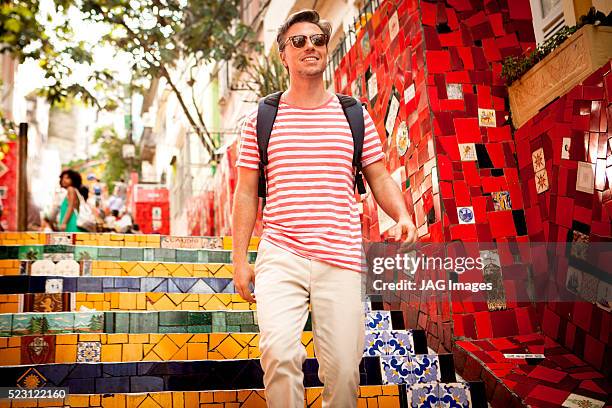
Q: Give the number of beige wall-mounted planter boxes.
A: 1